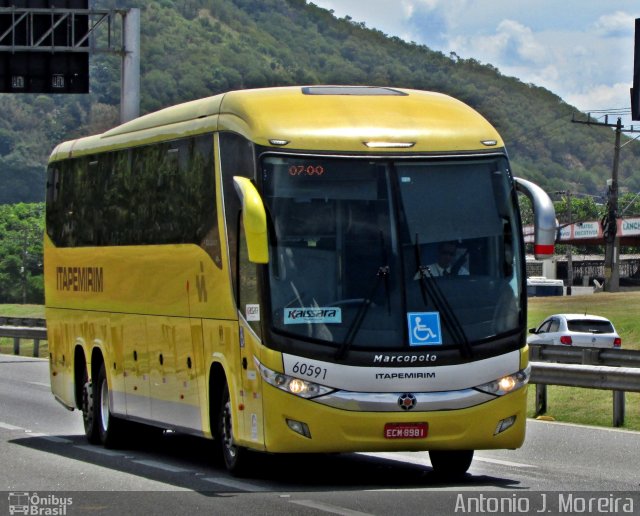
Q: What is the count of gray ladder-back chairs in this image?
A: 0